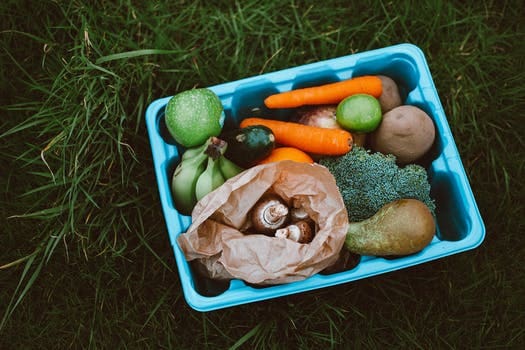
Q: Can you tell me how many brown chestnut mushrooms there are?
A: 3